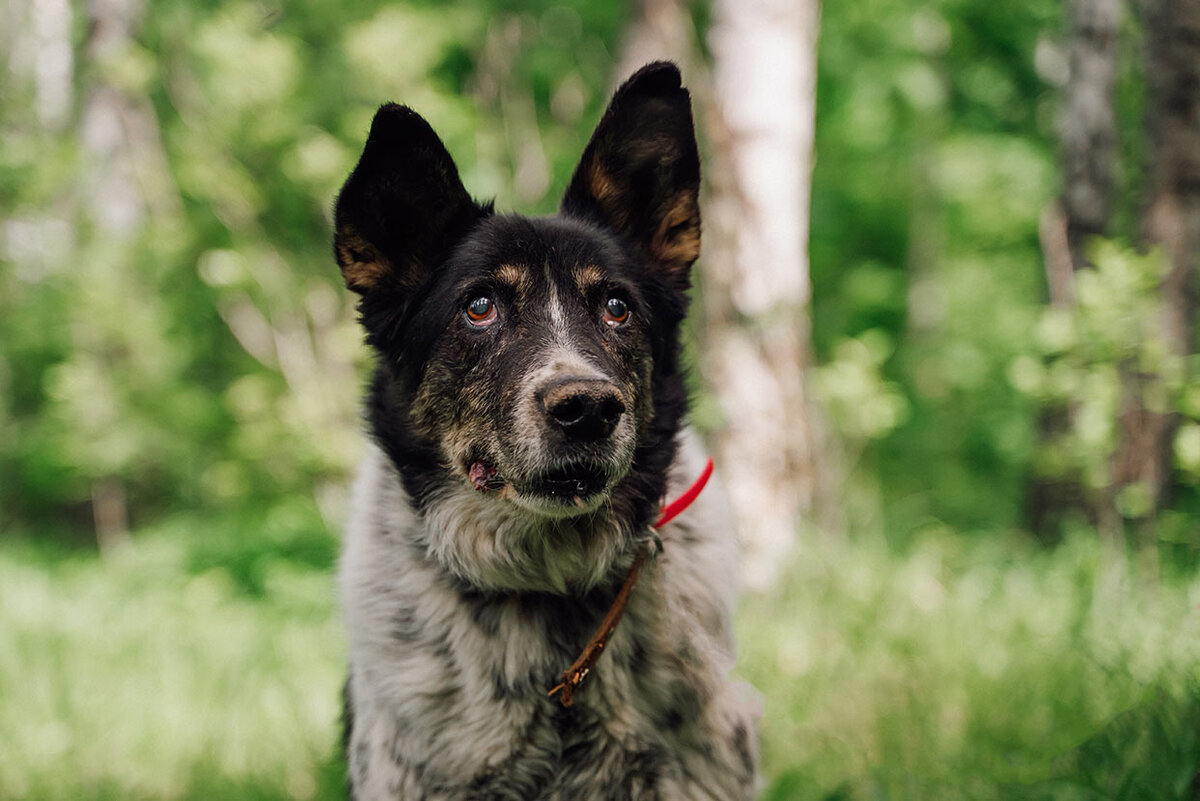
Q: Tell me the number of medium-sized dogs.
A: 1